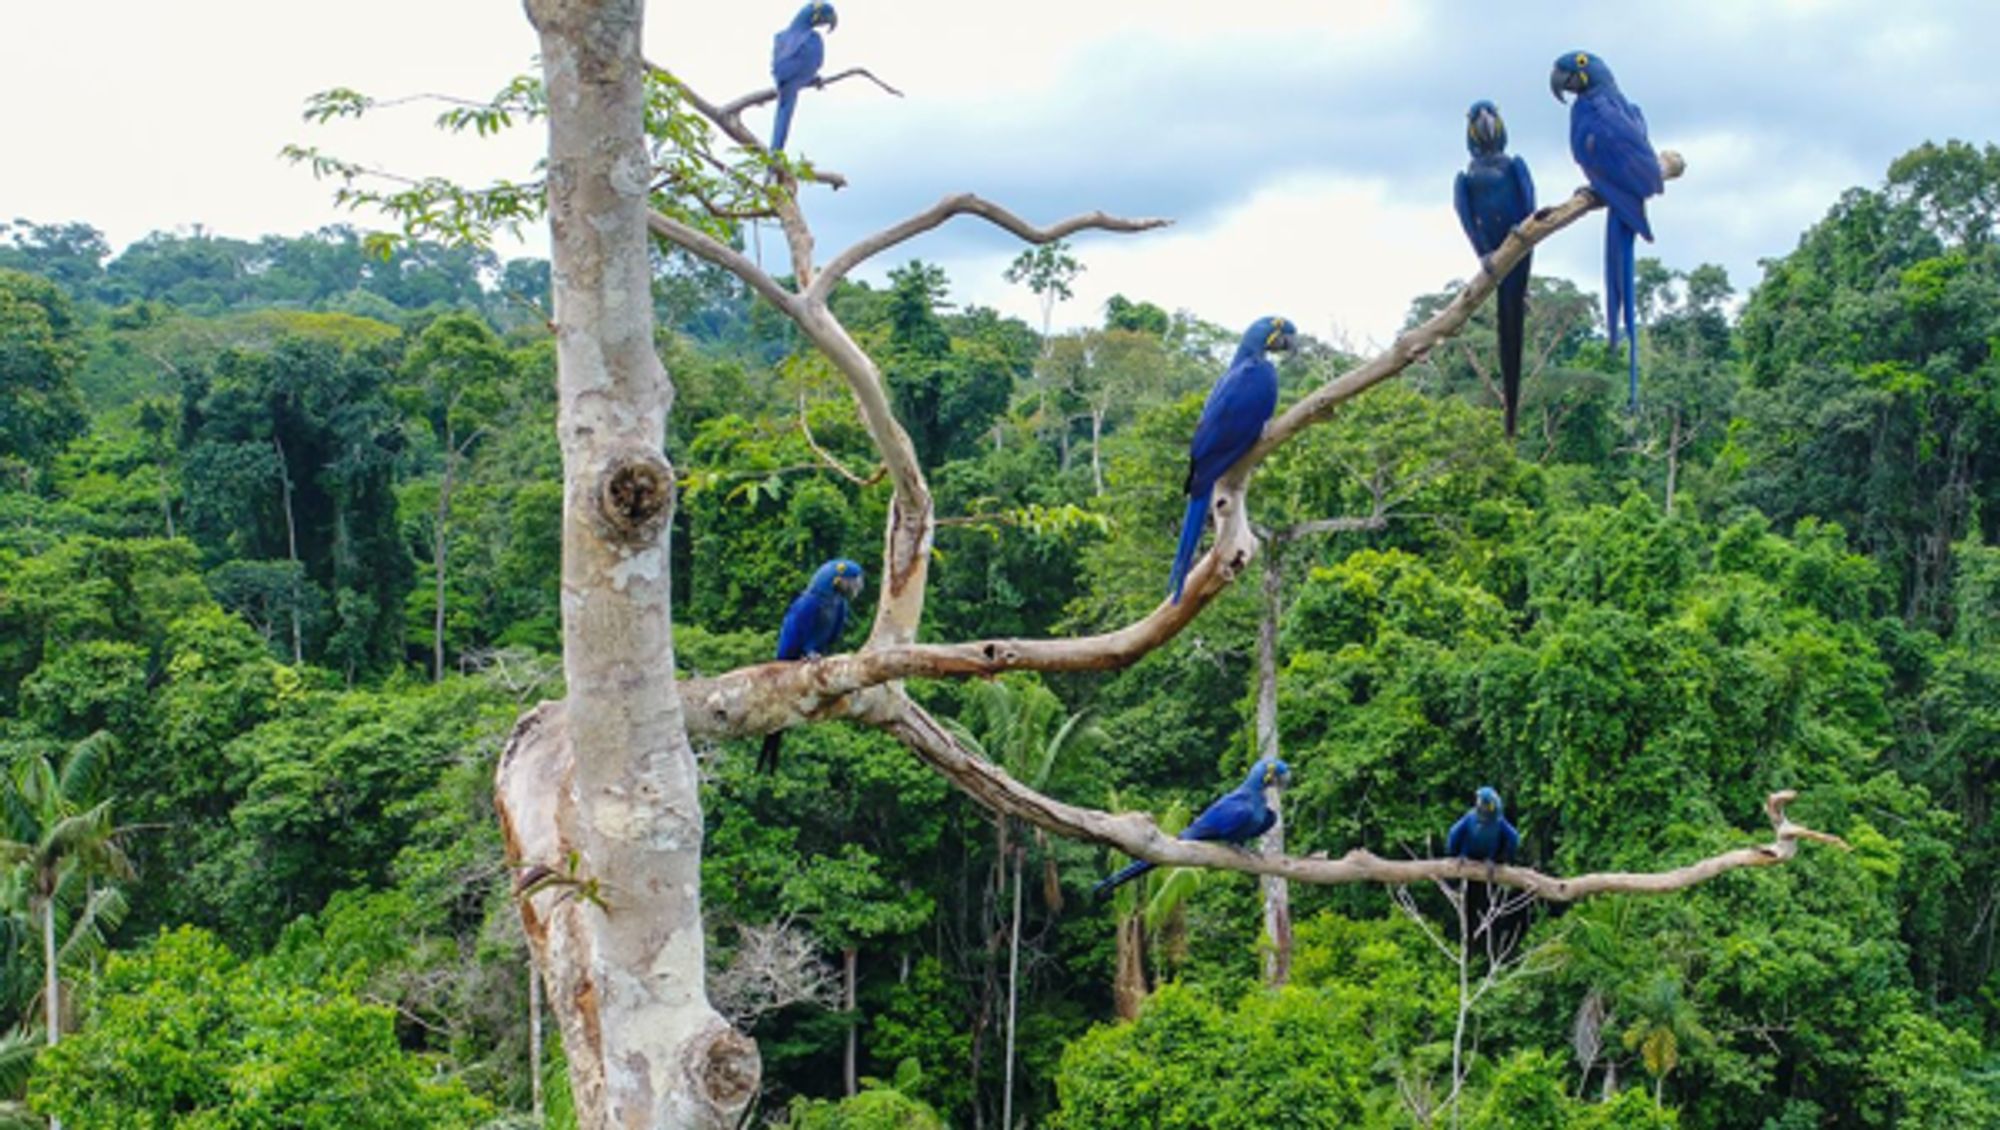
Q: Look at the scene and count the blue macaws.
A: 7